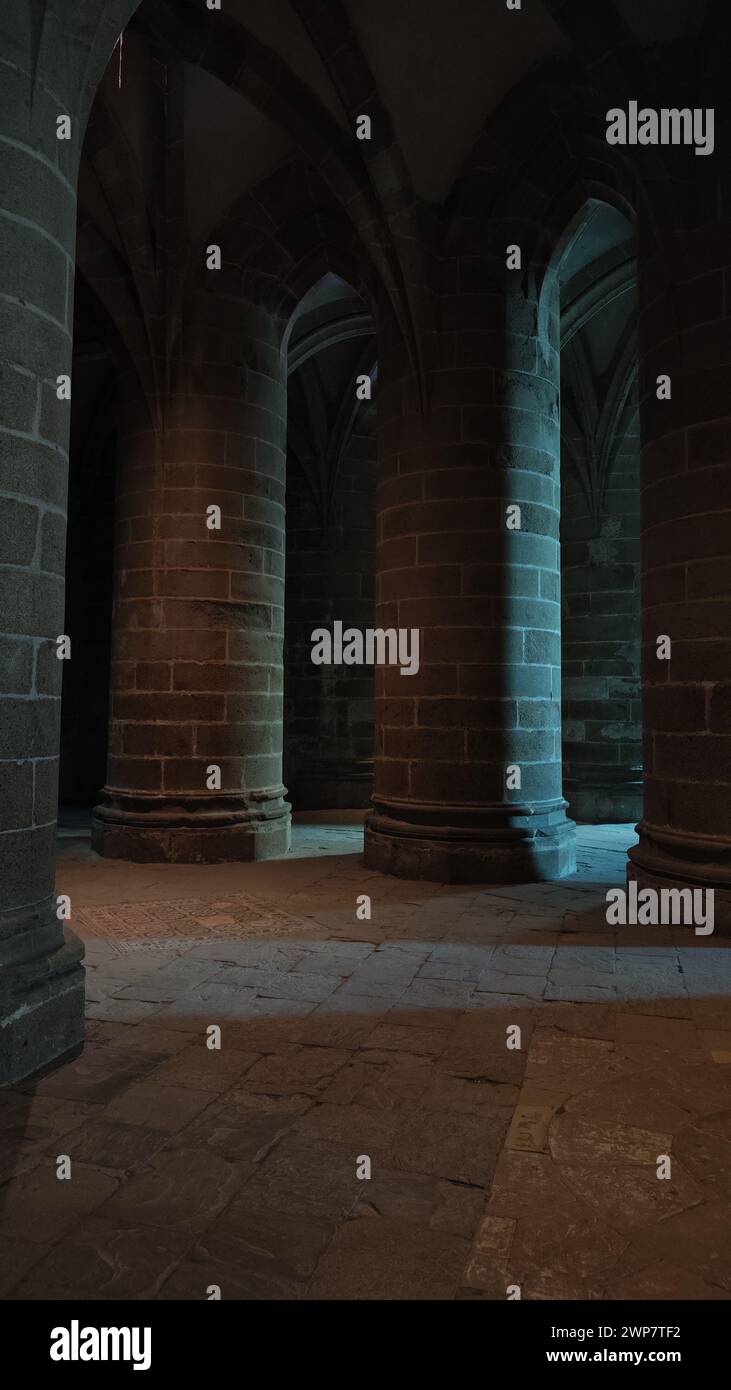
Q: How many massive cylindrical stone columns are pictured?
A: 4